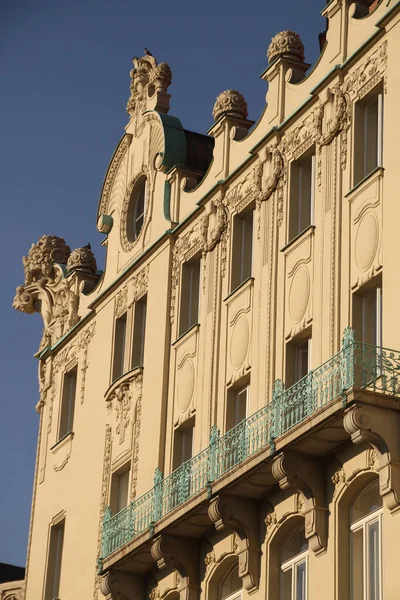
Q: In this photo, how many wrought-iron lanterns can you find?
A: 0